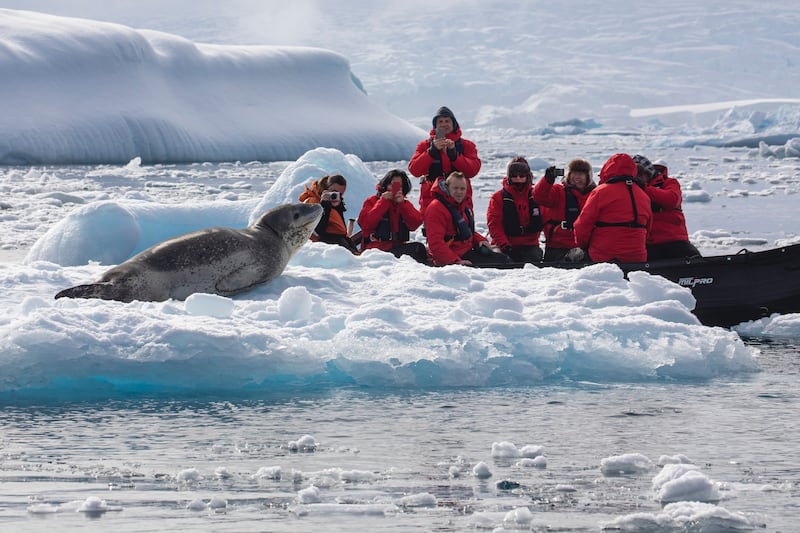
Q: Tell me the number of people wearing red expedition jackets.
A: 7